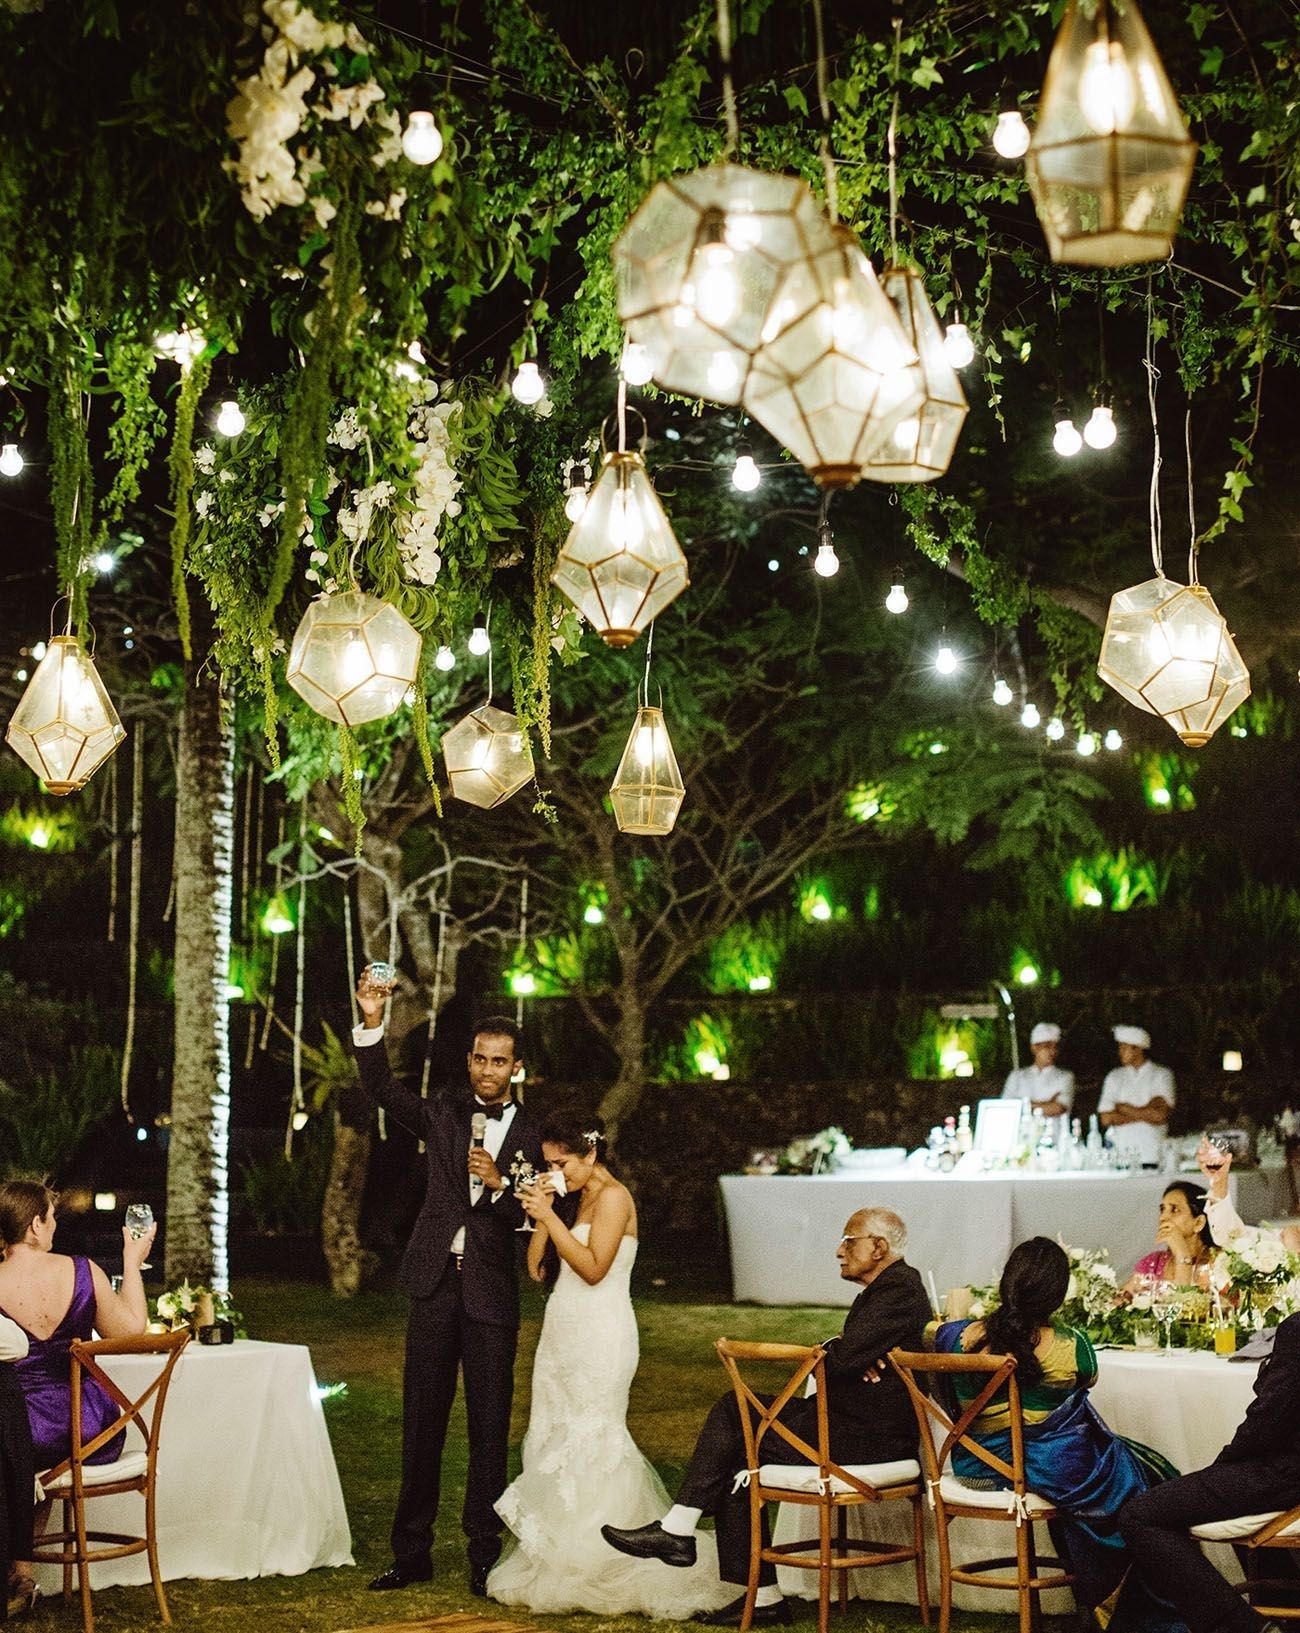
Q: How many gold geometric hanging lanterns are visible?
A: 11